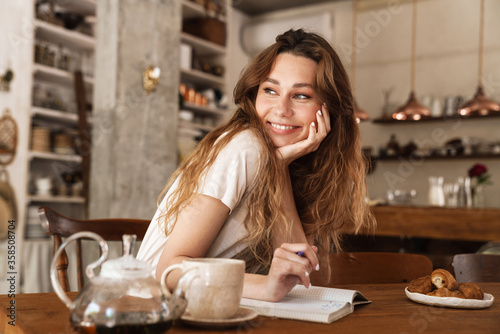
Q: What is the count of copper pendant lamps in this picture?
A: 3